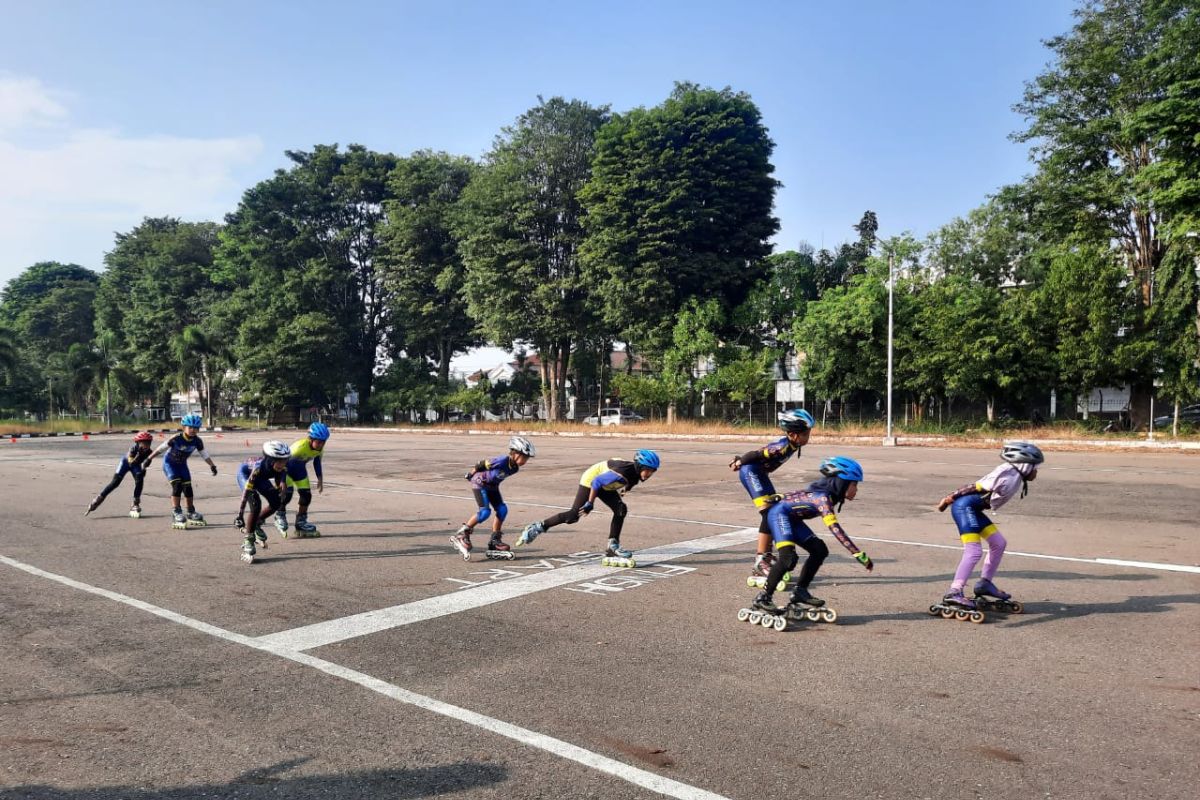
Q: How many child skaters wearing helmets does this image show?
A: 9